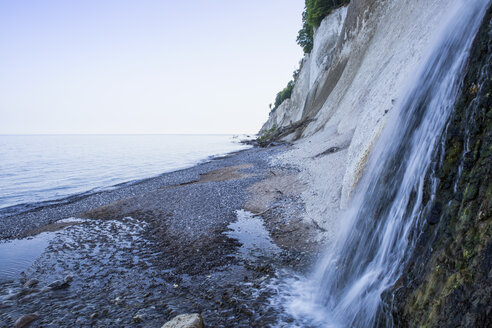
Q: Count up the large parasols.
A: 0